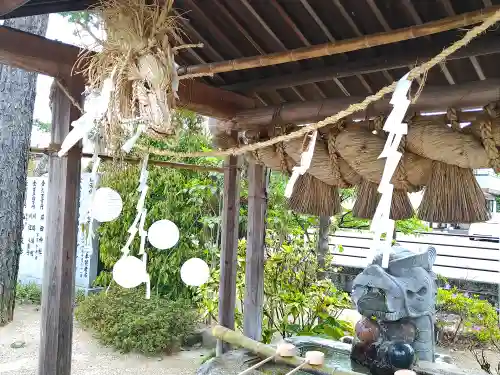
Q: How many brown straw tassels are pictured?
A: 3